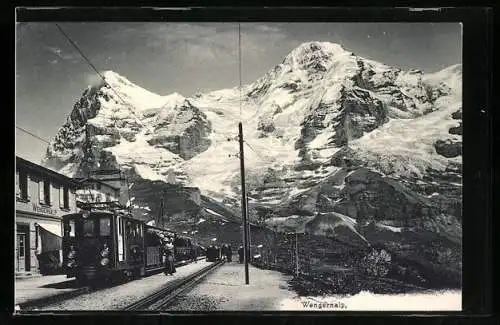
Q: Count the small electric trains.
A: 1